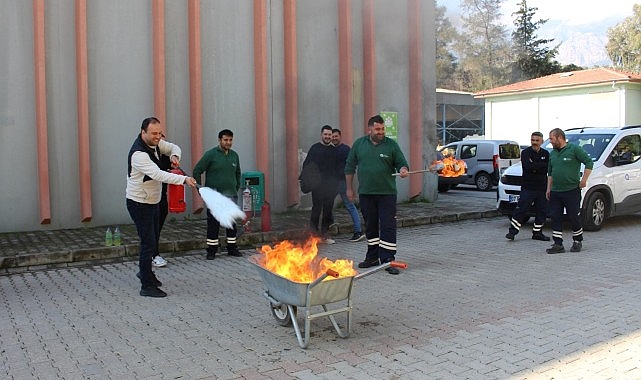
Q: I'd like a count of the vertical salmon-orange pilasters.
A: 9